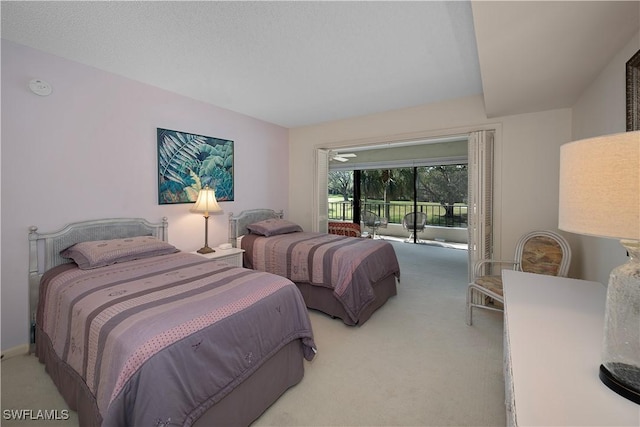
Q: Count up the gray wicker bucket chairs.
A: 2